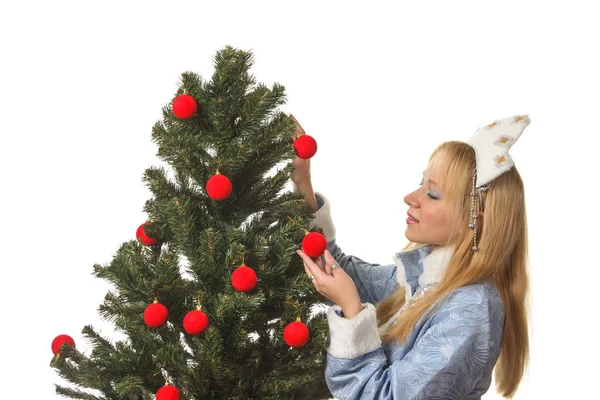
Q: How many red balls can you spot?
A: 11